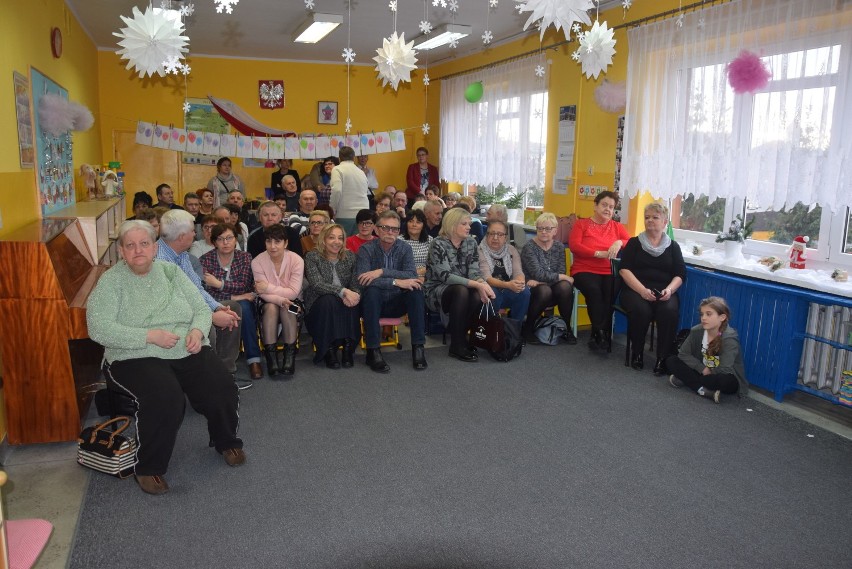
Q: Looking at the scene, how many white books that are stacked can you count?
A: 0